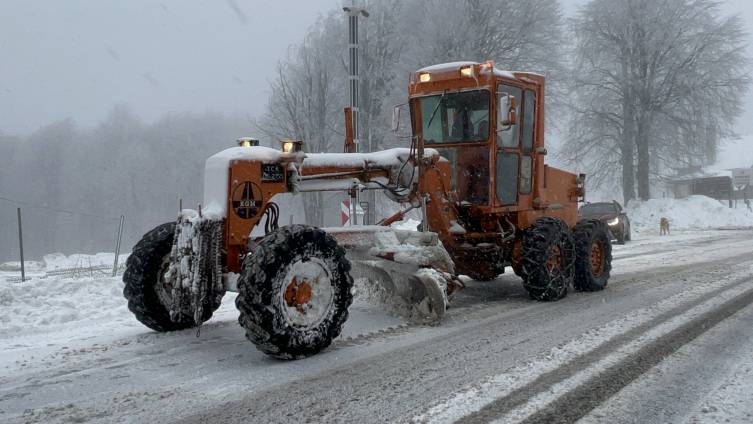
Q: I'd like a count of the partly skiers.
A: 0